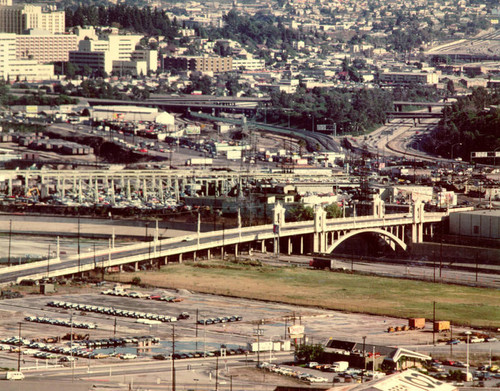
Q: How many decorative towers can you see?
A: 4